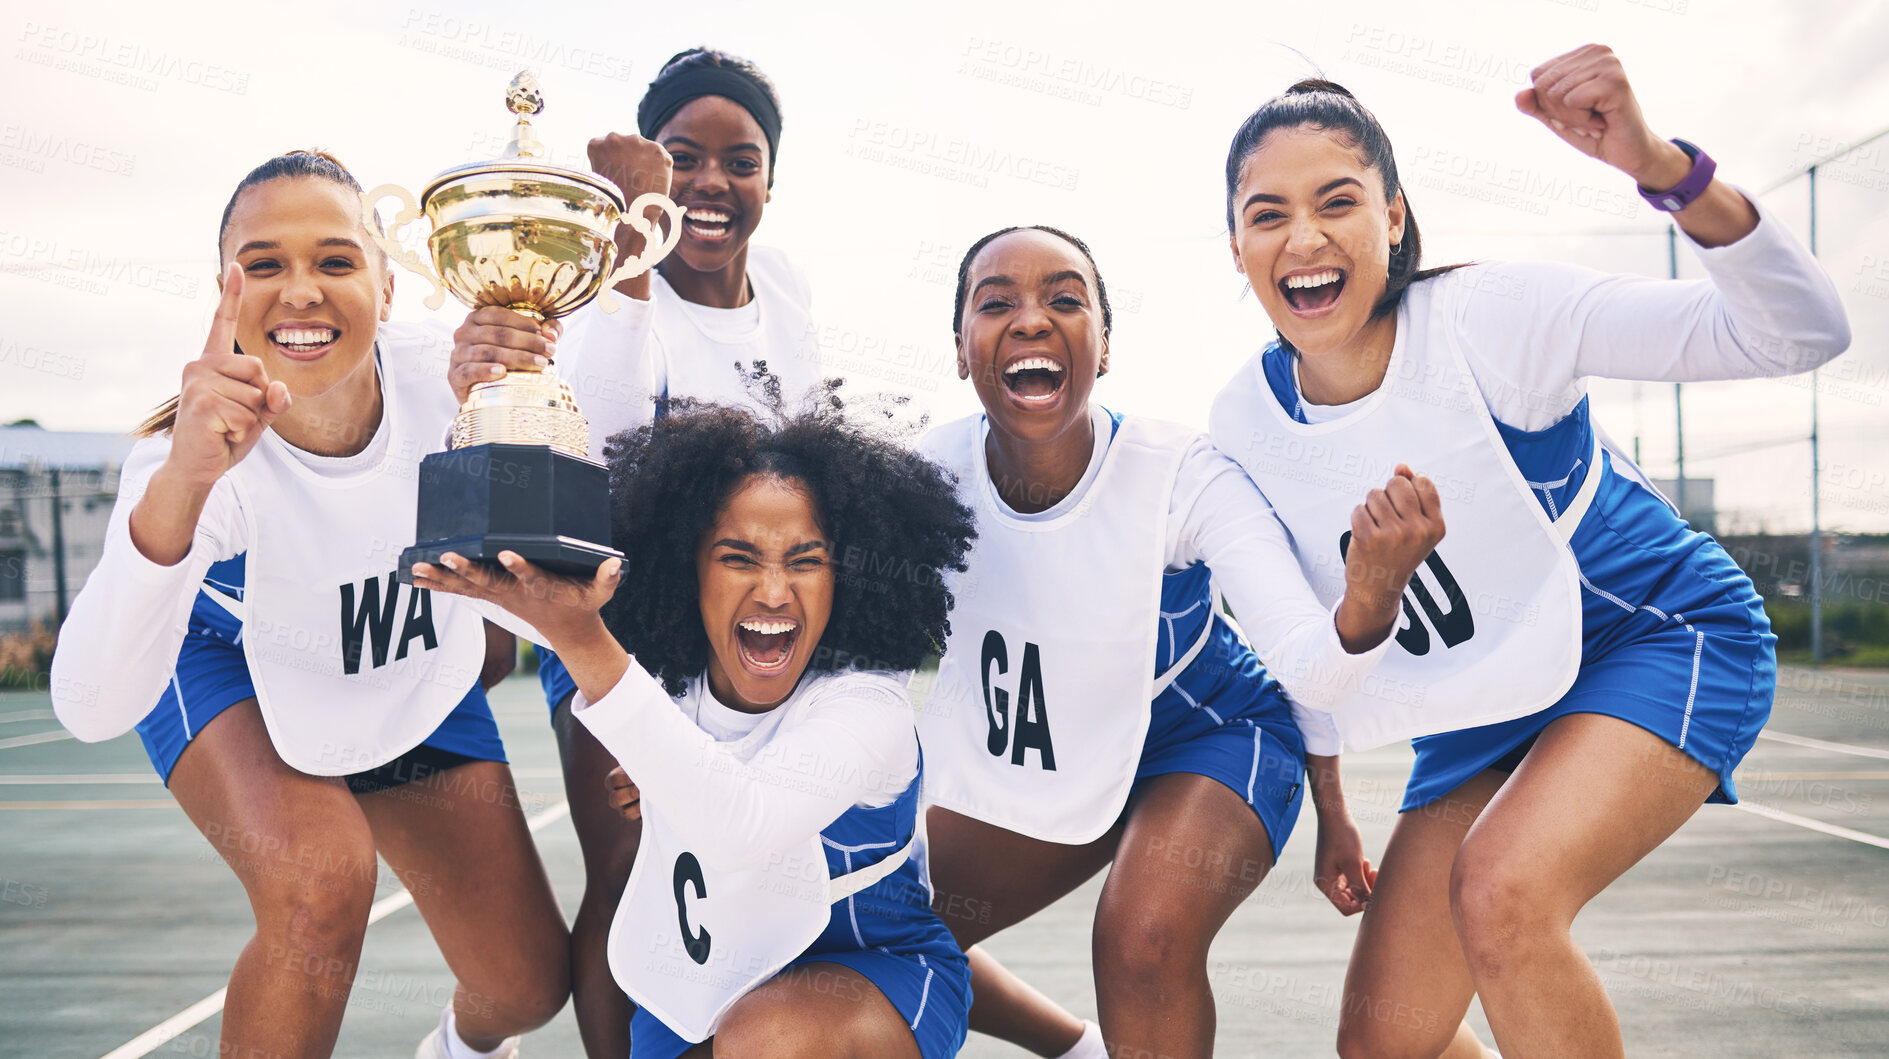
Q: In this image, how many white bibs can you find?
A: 5